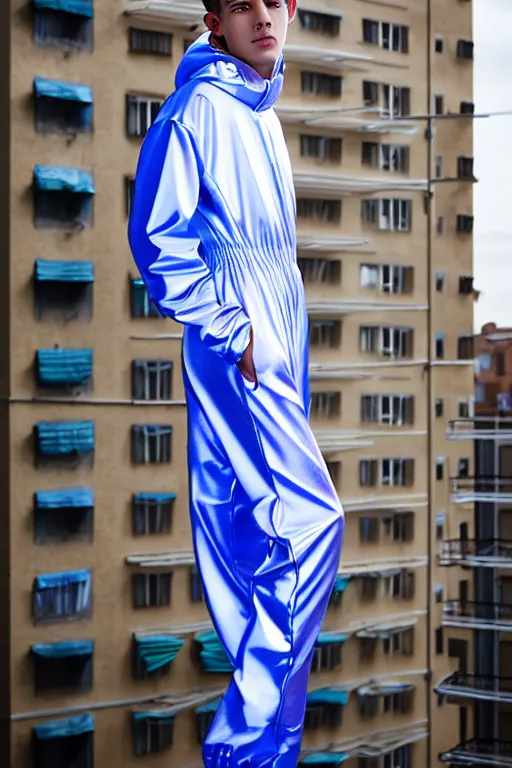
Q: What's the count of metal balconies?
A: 6